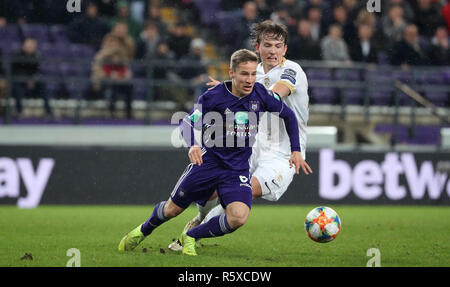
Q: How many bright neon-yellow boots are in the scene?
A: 2